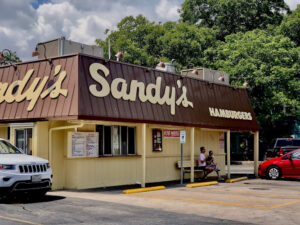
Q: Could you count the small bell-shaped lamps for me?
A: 7